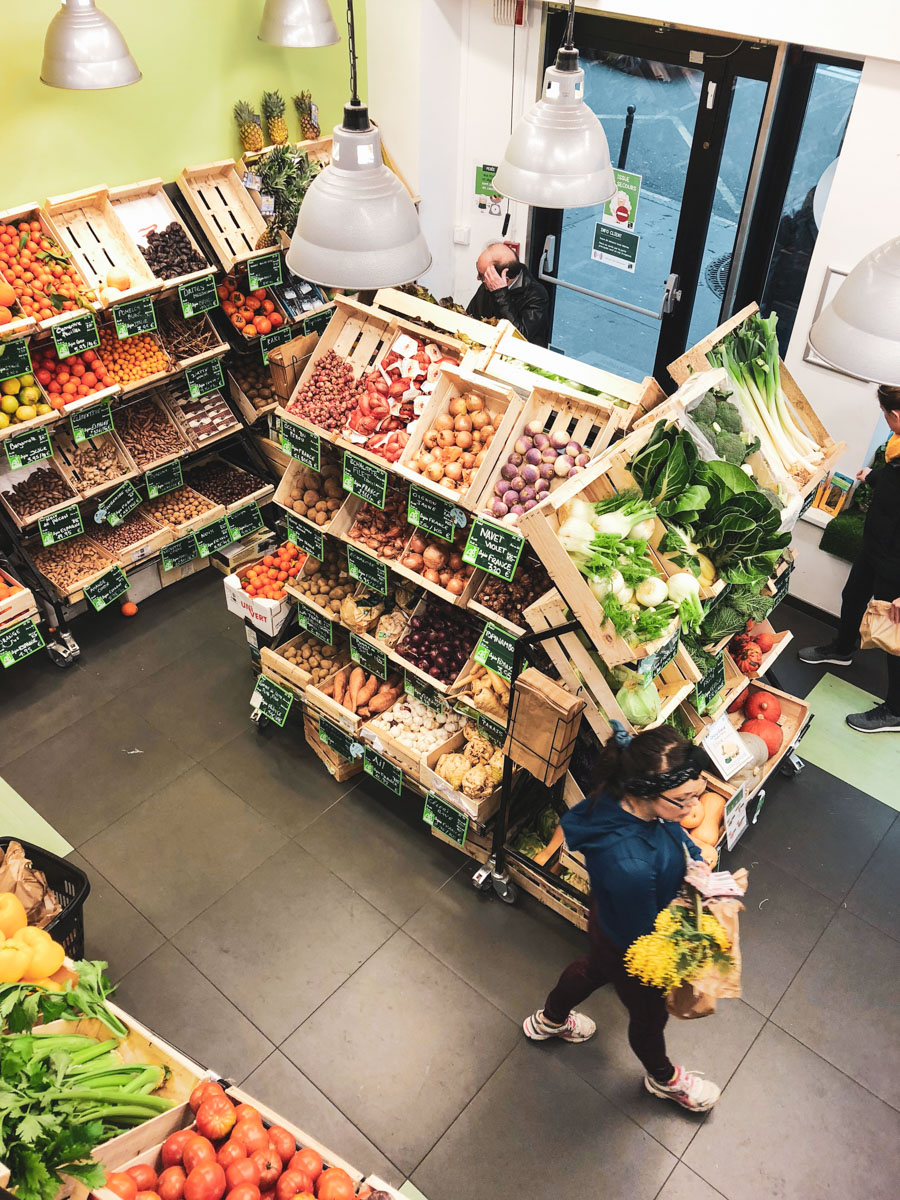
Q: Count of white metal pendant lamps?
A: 5